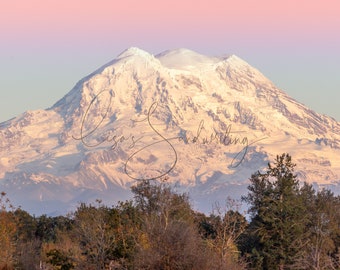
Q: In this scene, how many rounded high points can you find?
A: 3